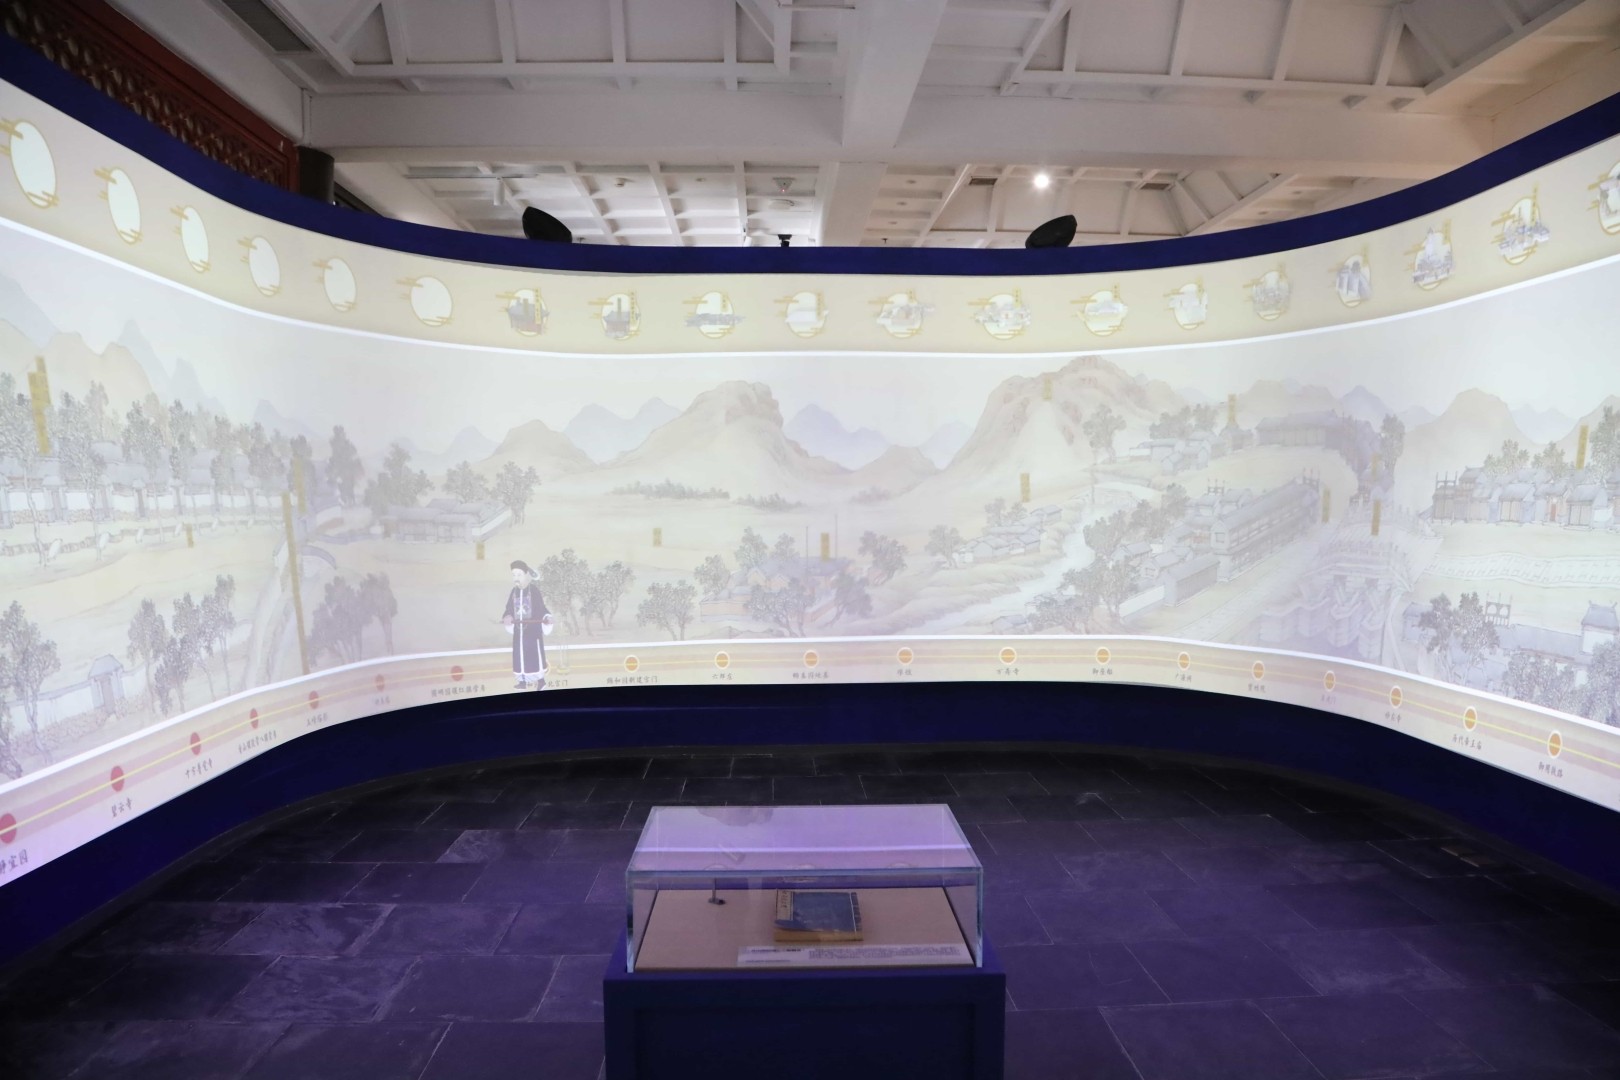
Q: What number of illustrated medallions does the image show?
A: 13